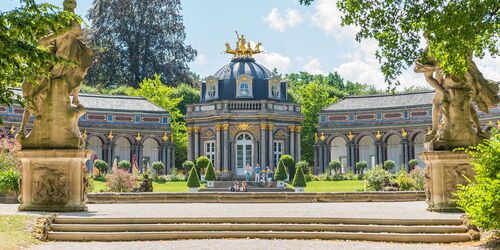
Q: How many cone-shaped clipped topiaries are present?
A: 4